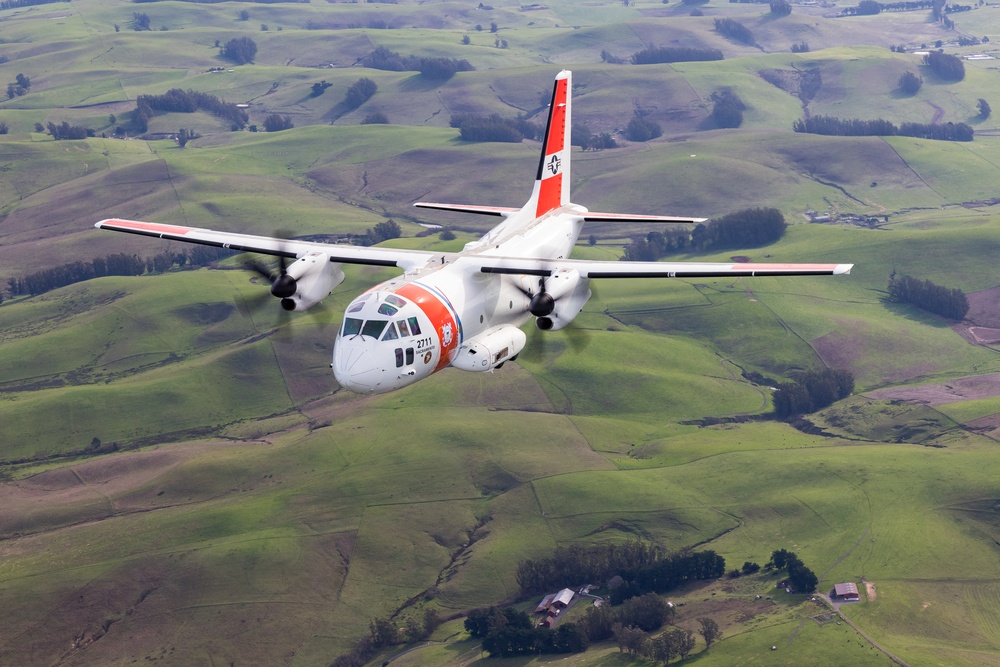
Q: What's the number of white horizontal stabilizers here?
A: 2